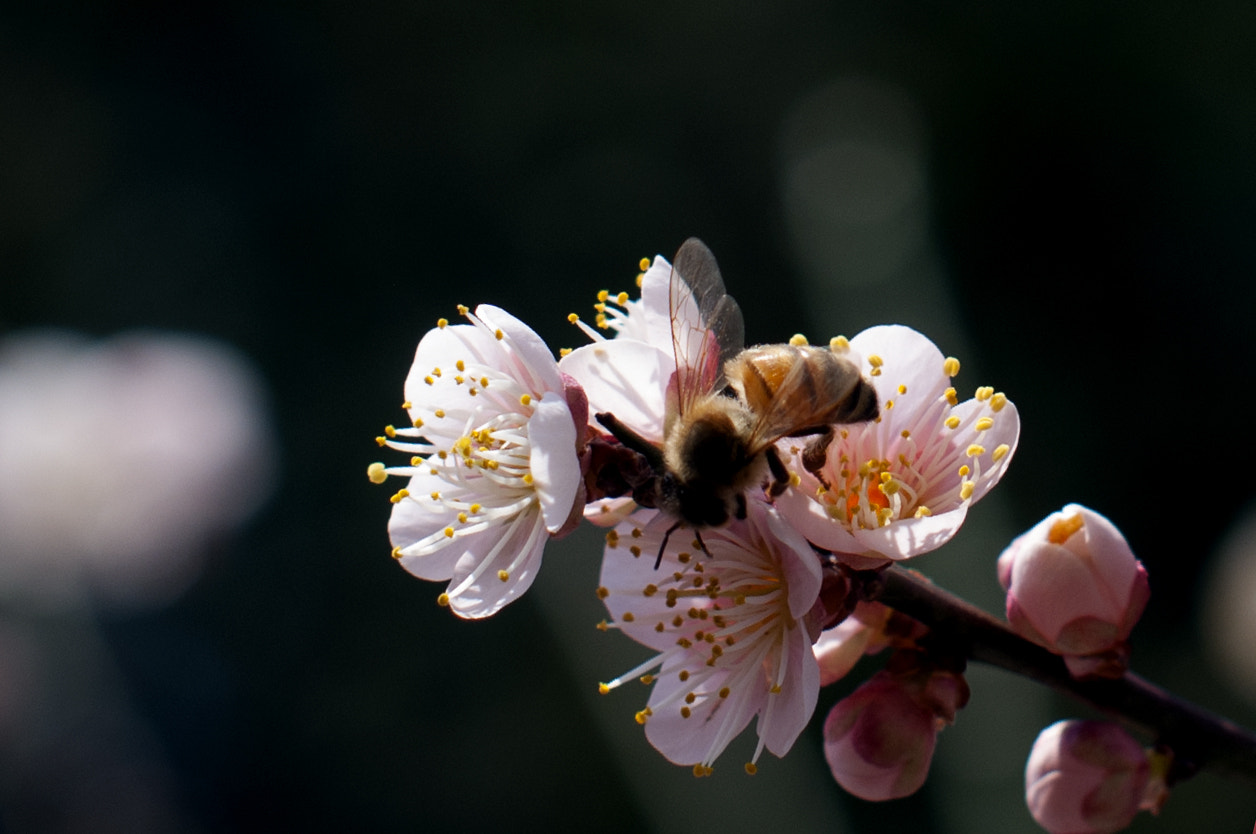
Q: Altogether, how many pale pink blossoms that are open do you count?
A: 4